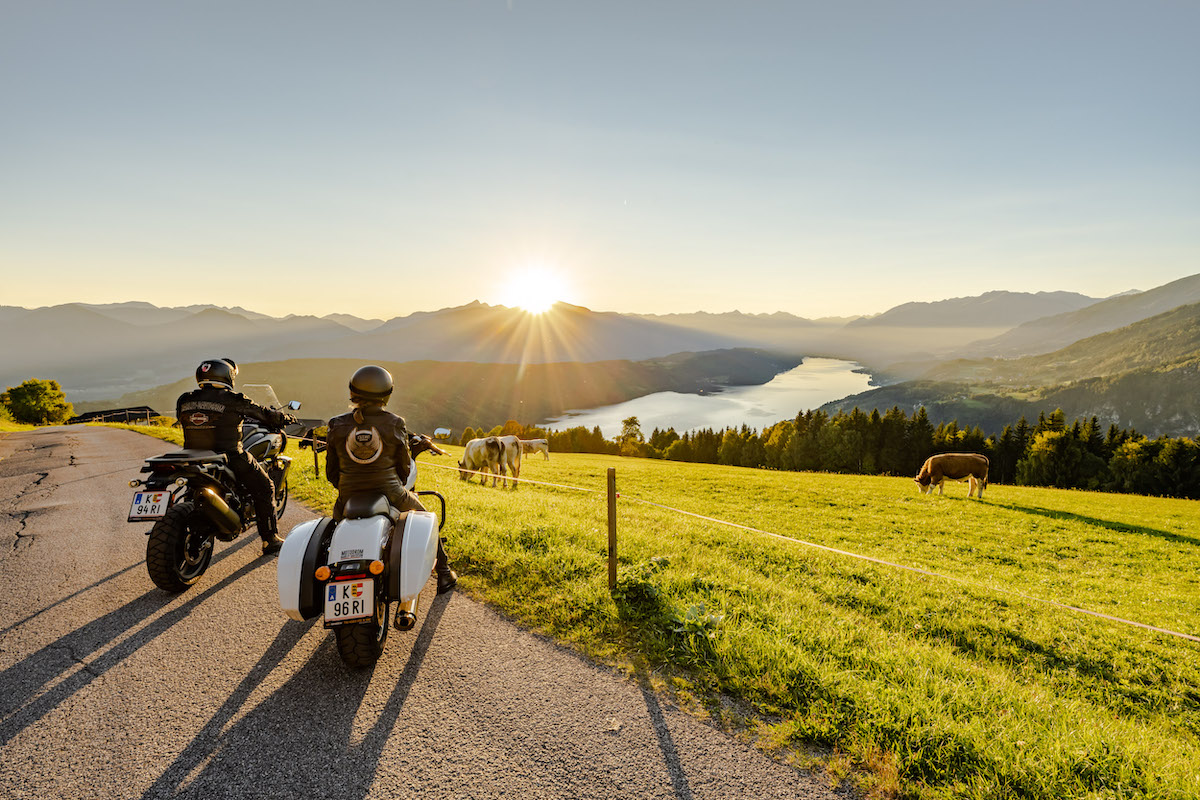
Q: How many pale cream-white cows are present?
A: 3